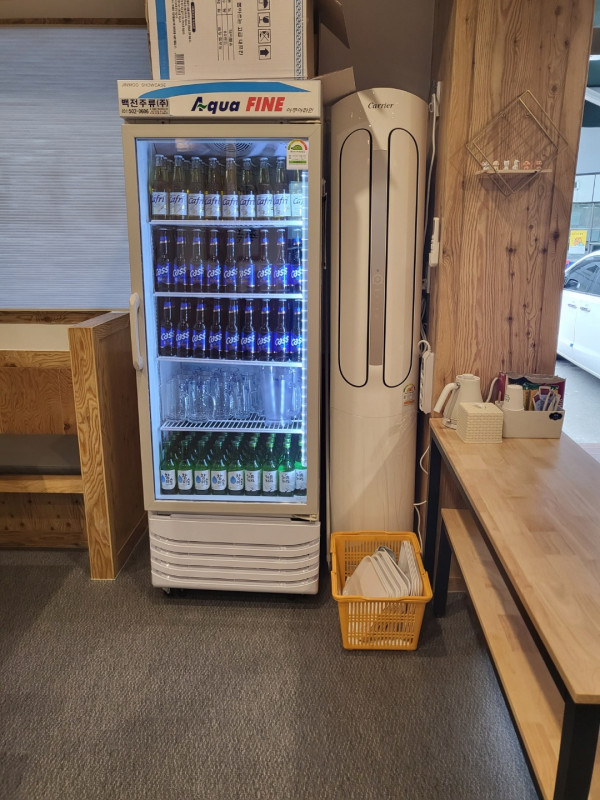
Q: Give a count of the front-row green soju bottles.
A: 9